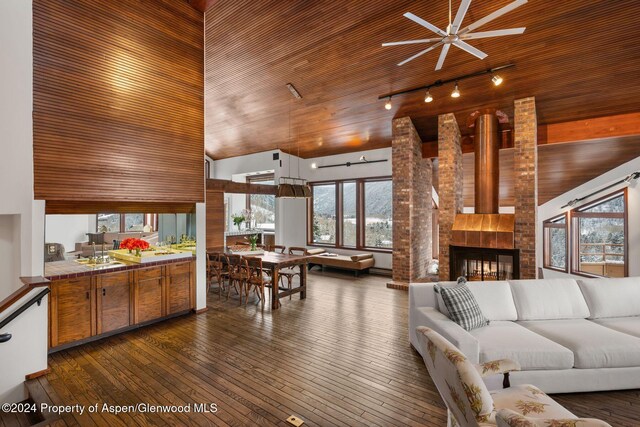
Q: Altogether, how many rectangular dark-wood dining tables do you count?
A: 1